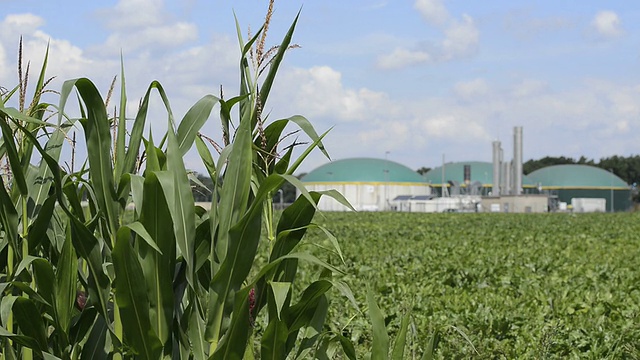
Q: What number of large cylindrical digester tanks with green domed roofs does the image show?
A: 3